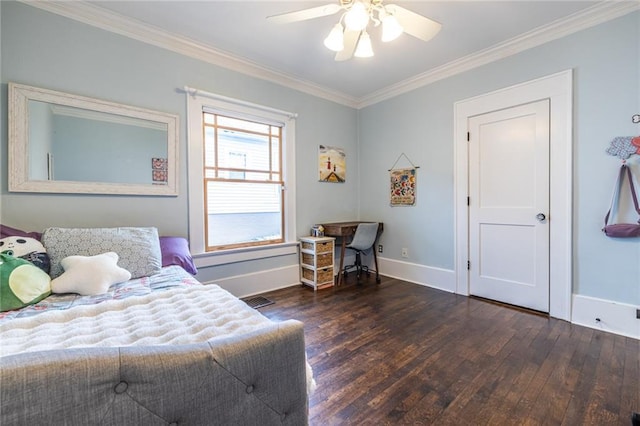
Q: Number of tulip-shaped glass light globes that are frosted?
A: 4